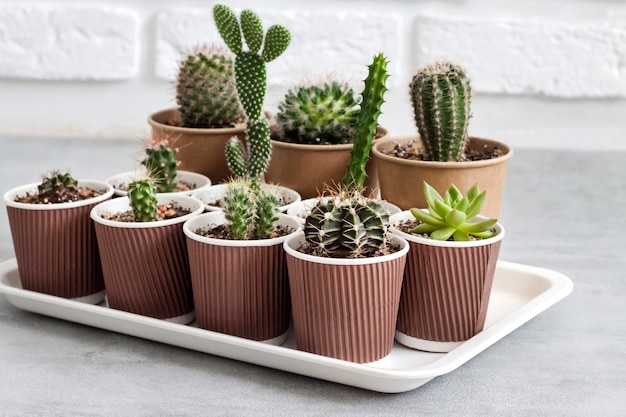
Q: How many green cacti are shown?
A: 10